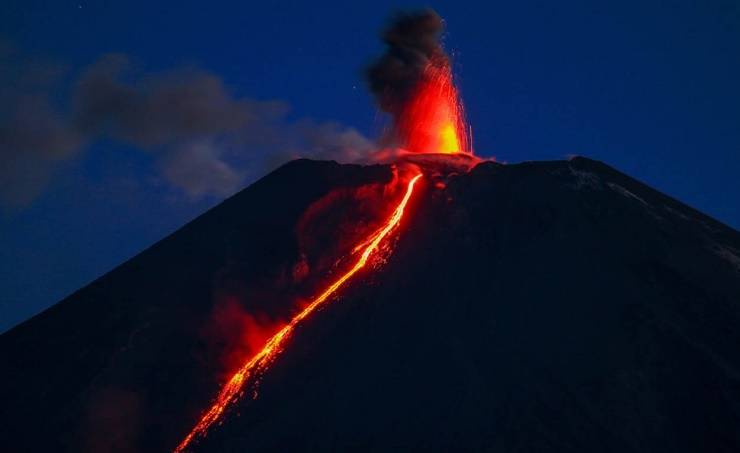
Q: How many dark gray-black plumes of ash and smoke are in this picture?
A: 1